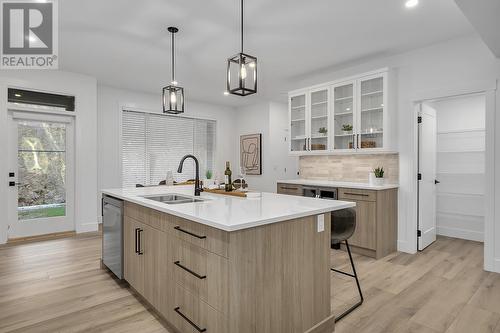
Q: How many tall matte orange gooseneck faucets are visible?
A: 0